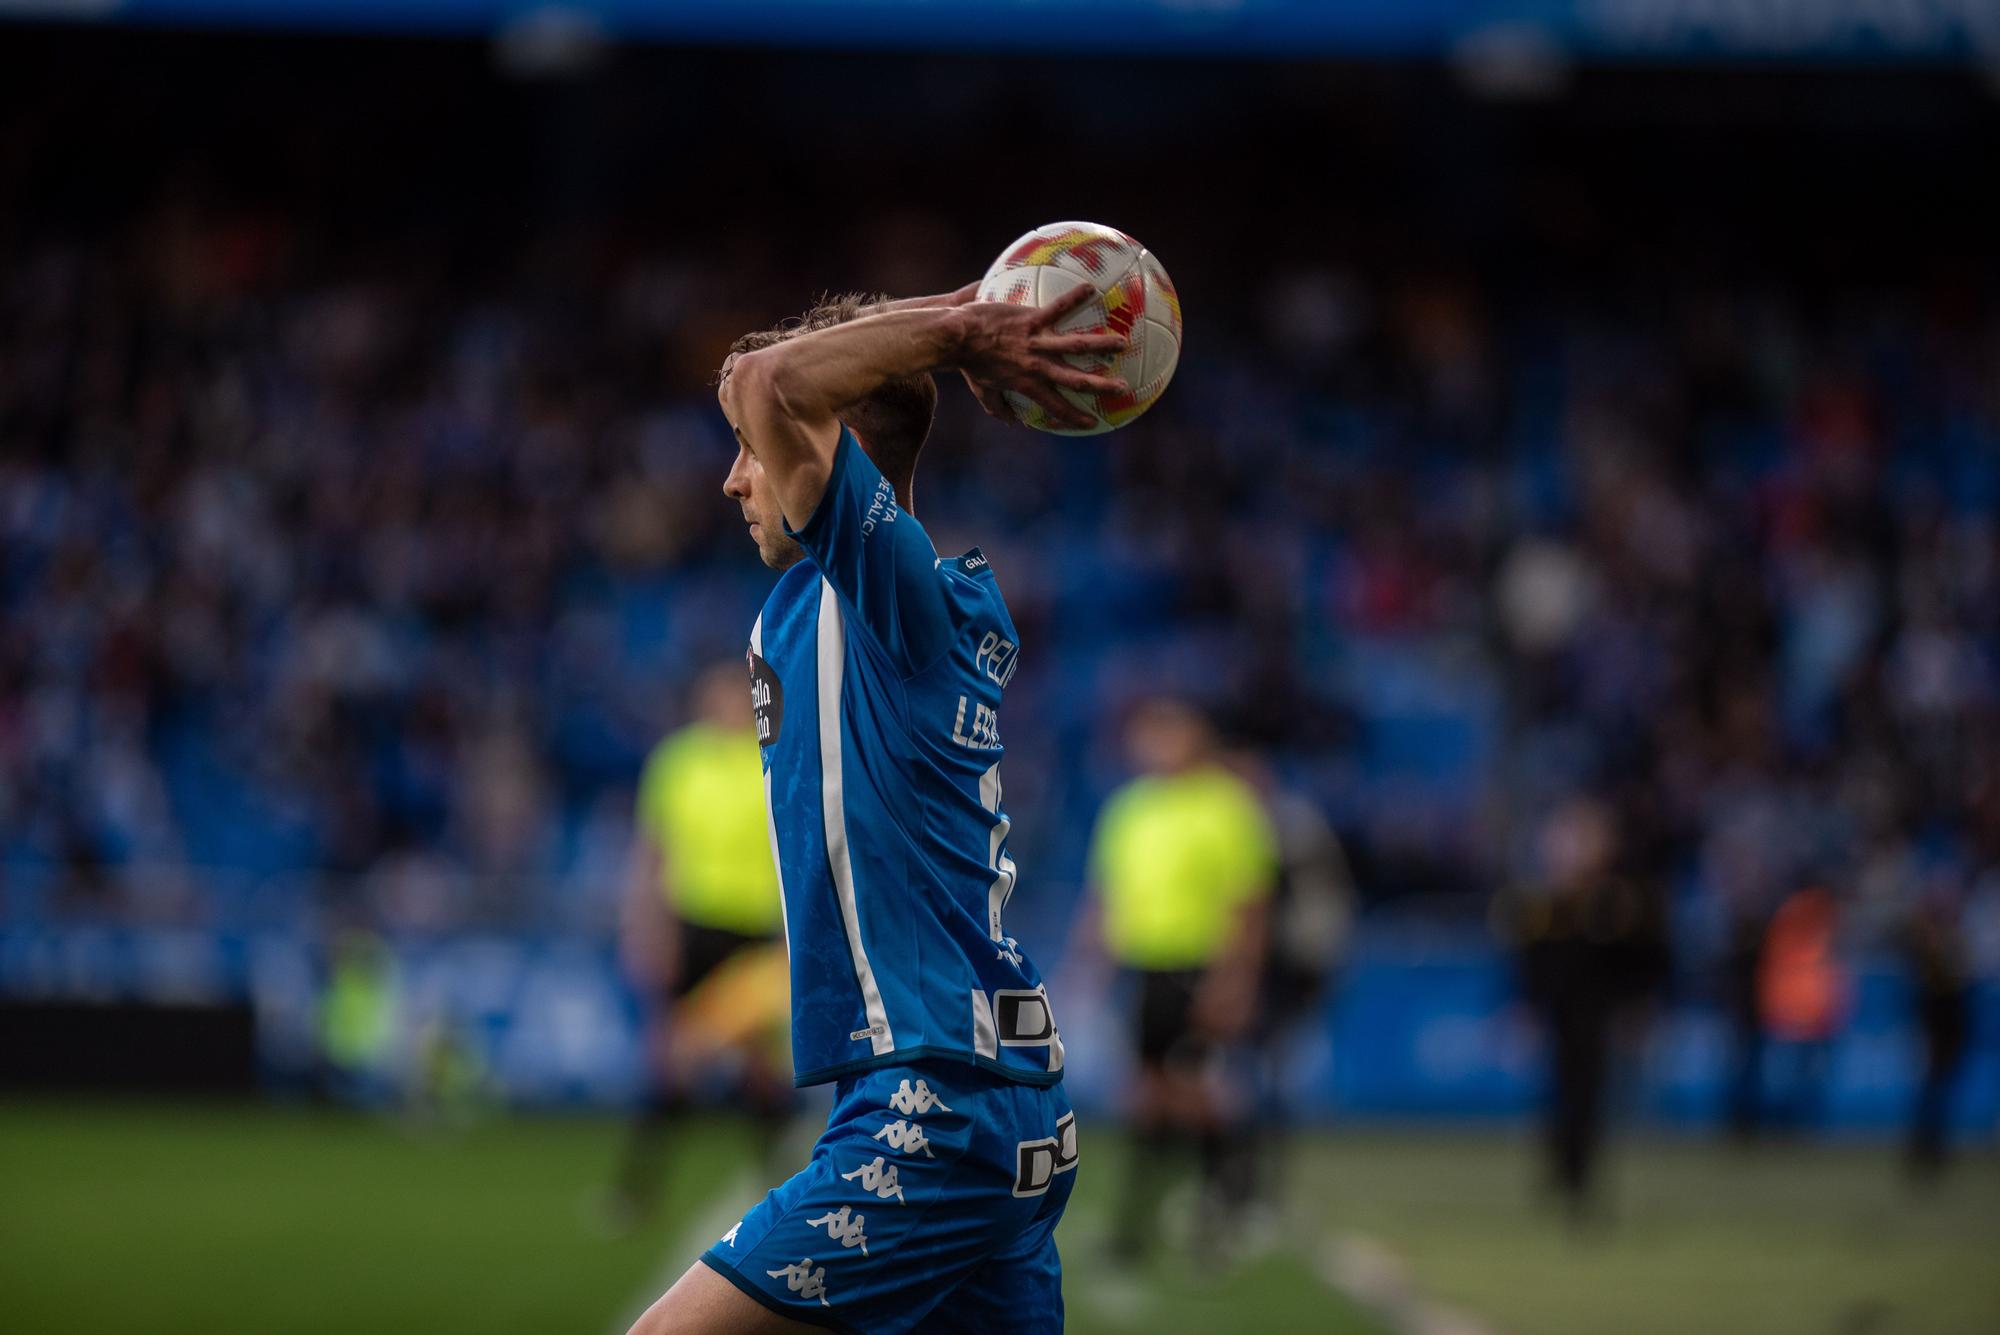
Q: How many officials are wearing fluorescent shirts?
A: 2